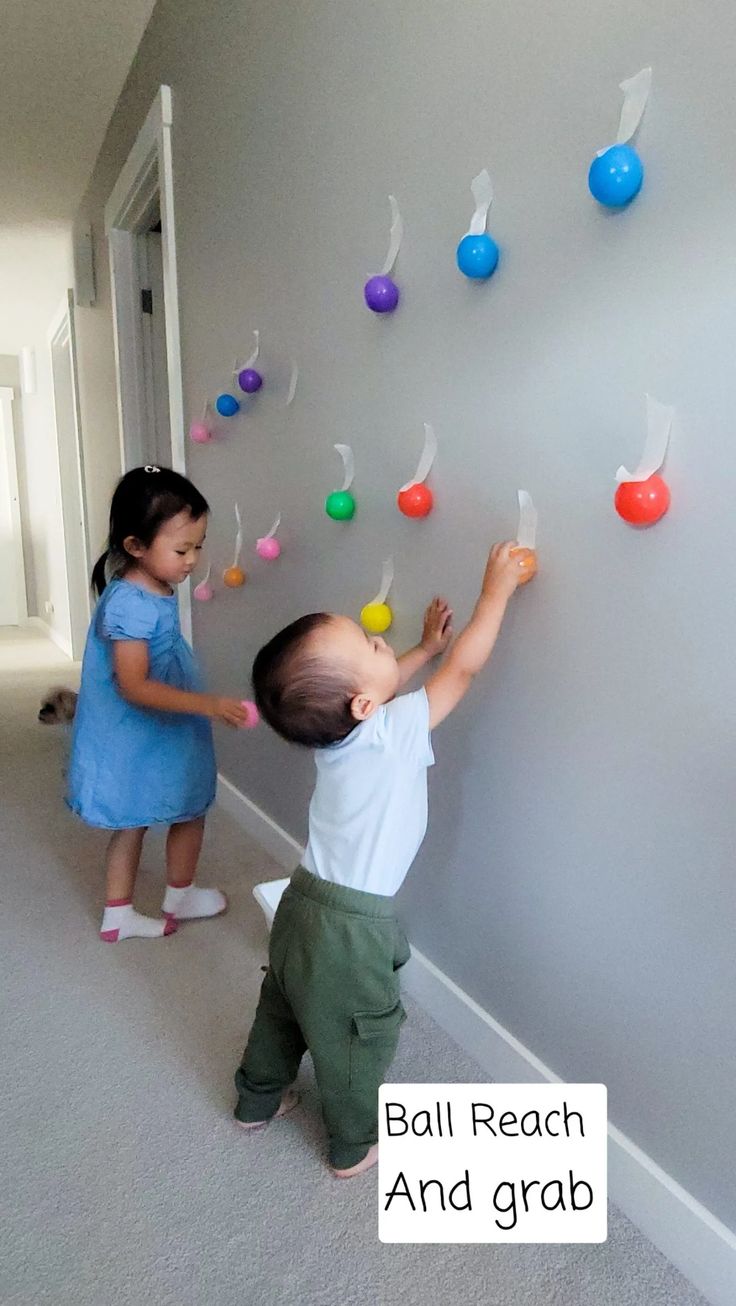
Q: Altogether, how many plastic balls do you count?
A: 15